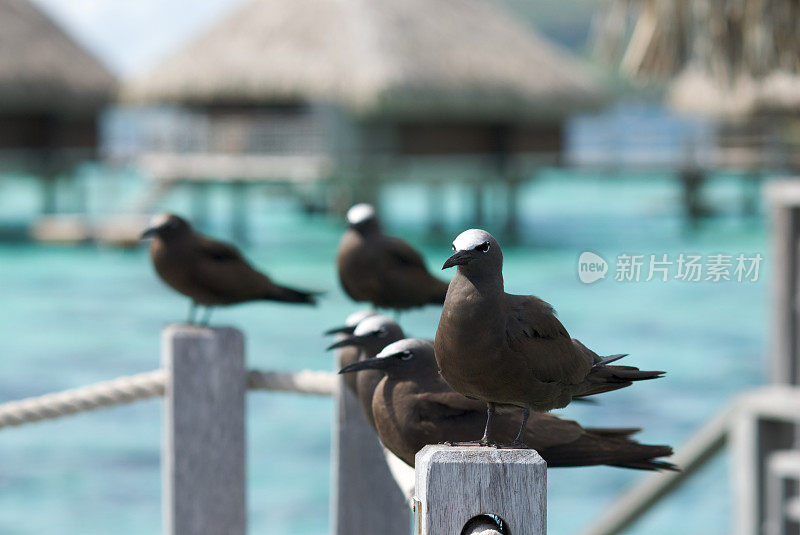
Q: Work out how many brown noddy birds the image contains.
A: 6